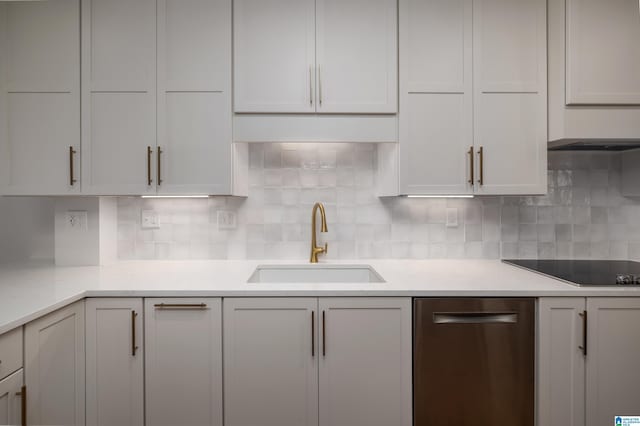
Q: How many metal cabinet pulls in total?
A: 13